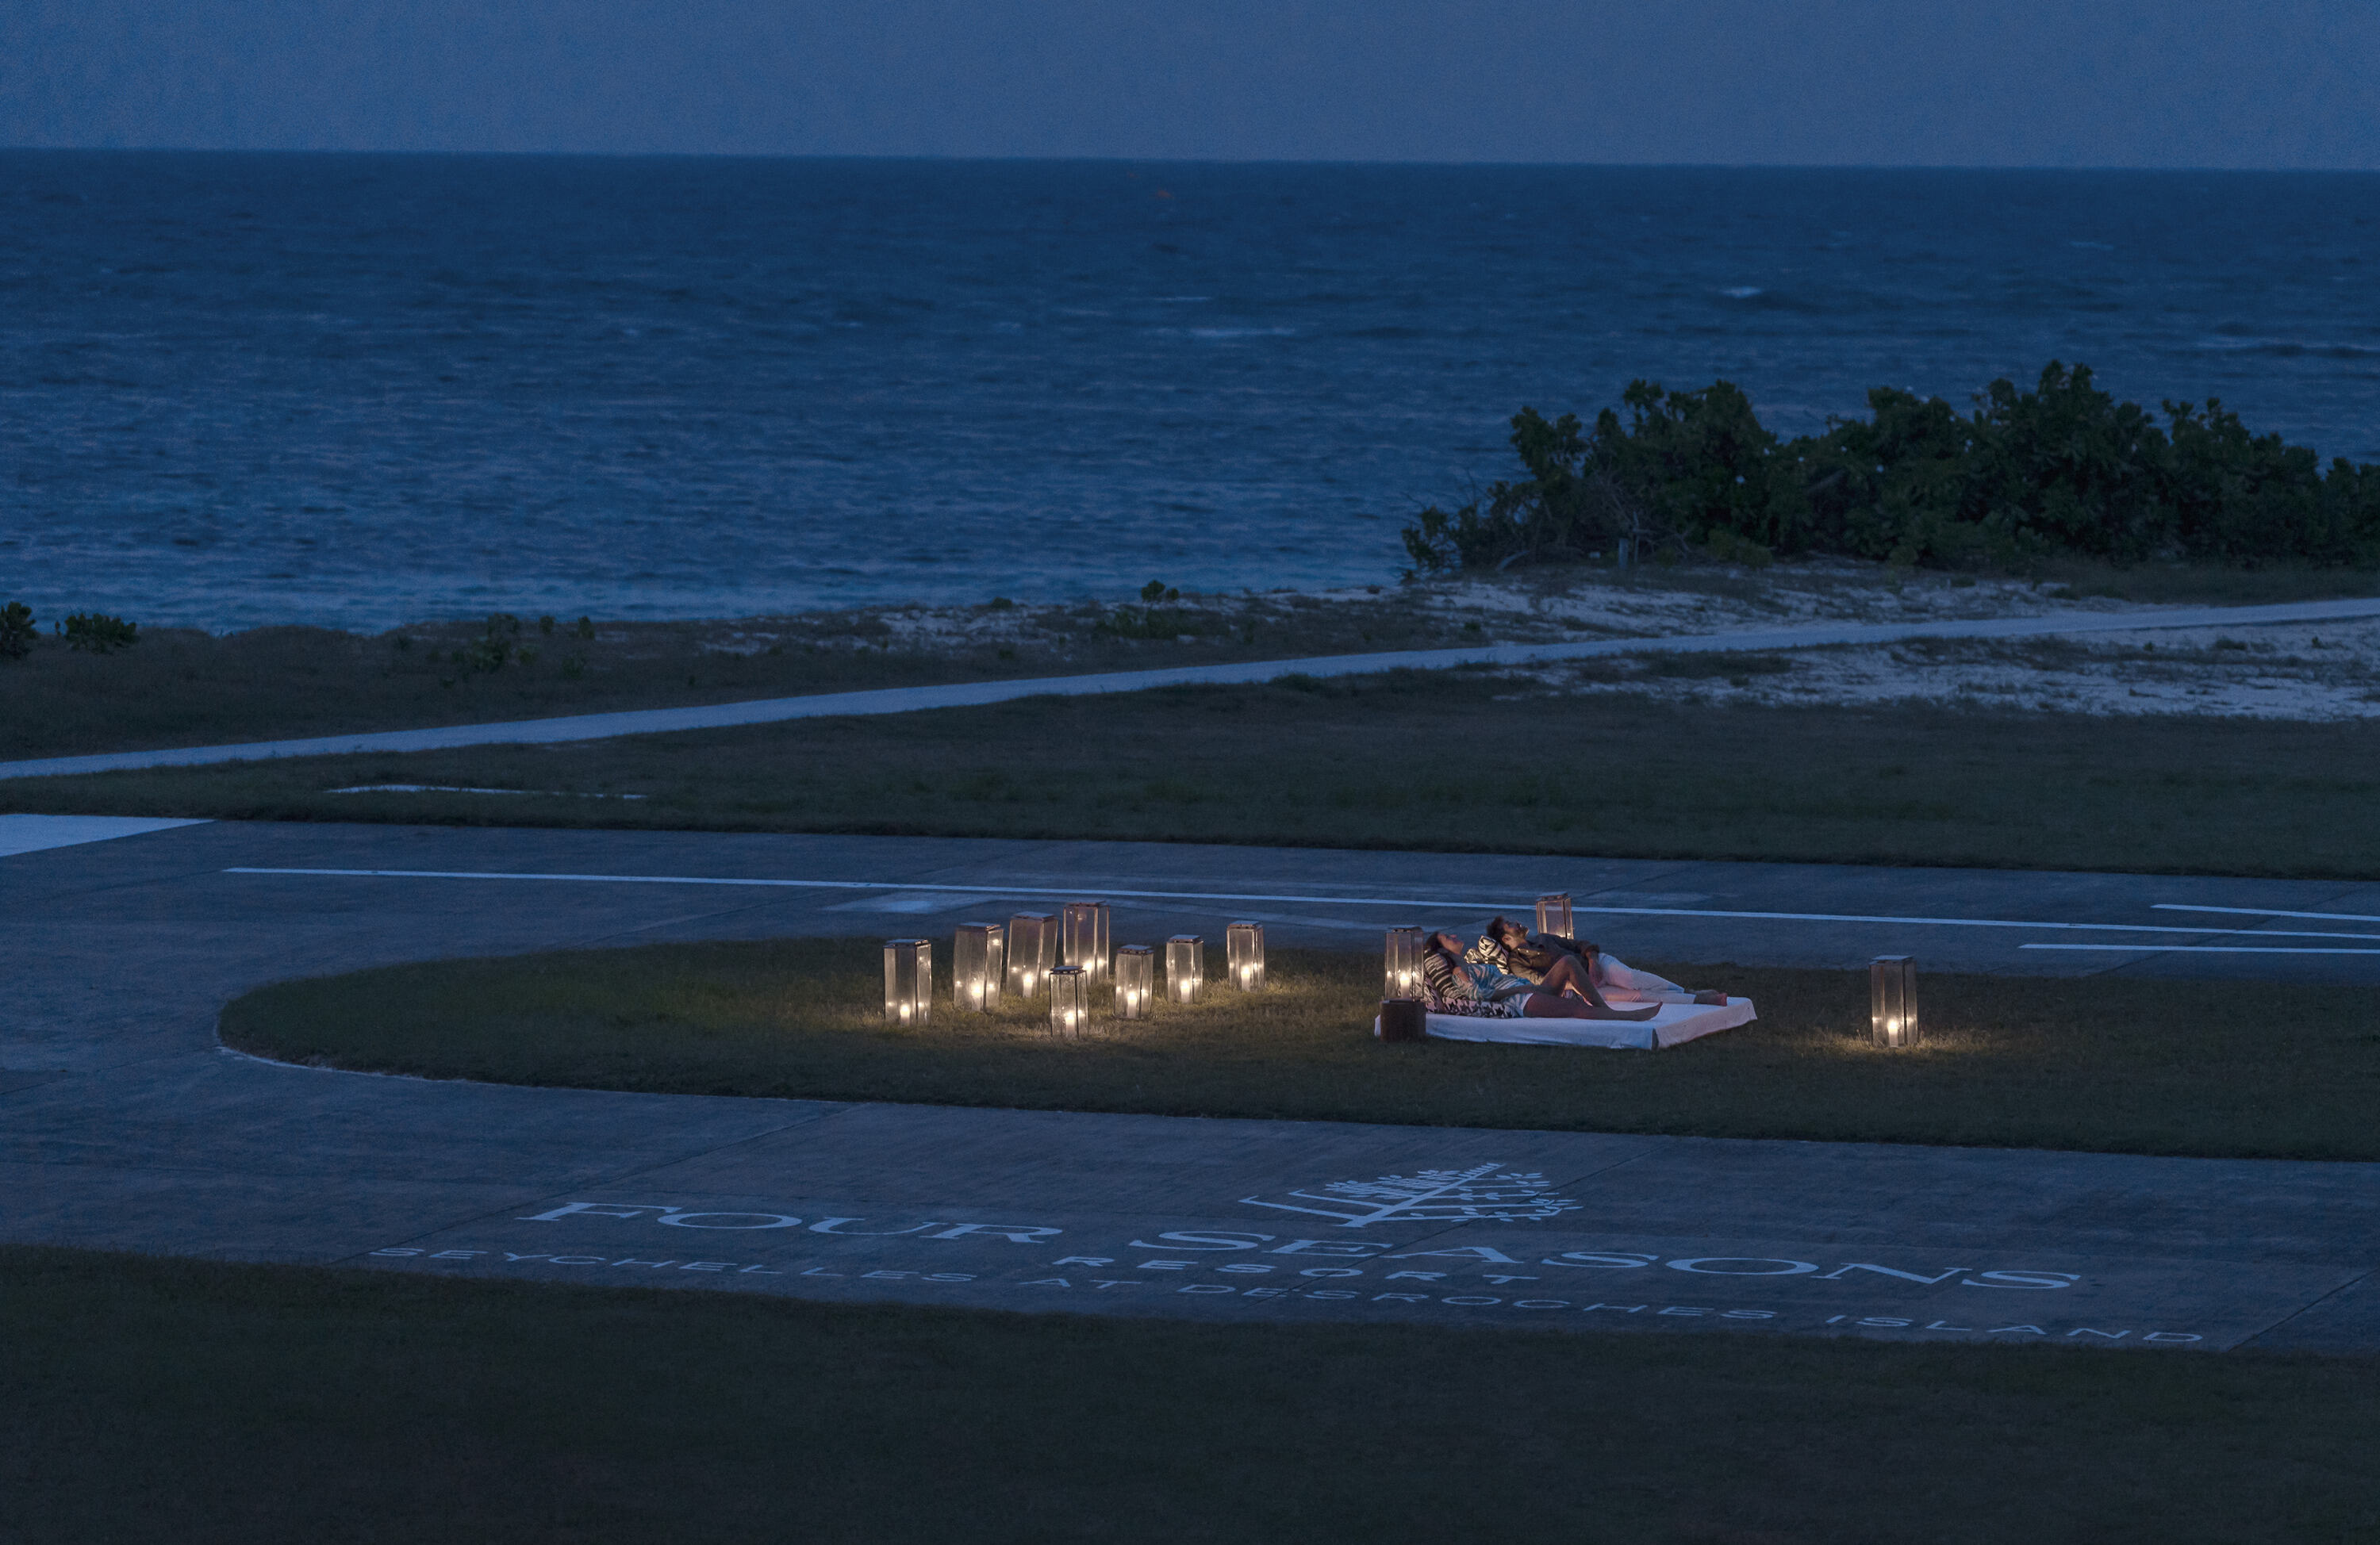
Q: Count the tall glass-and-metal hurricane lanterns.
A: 11